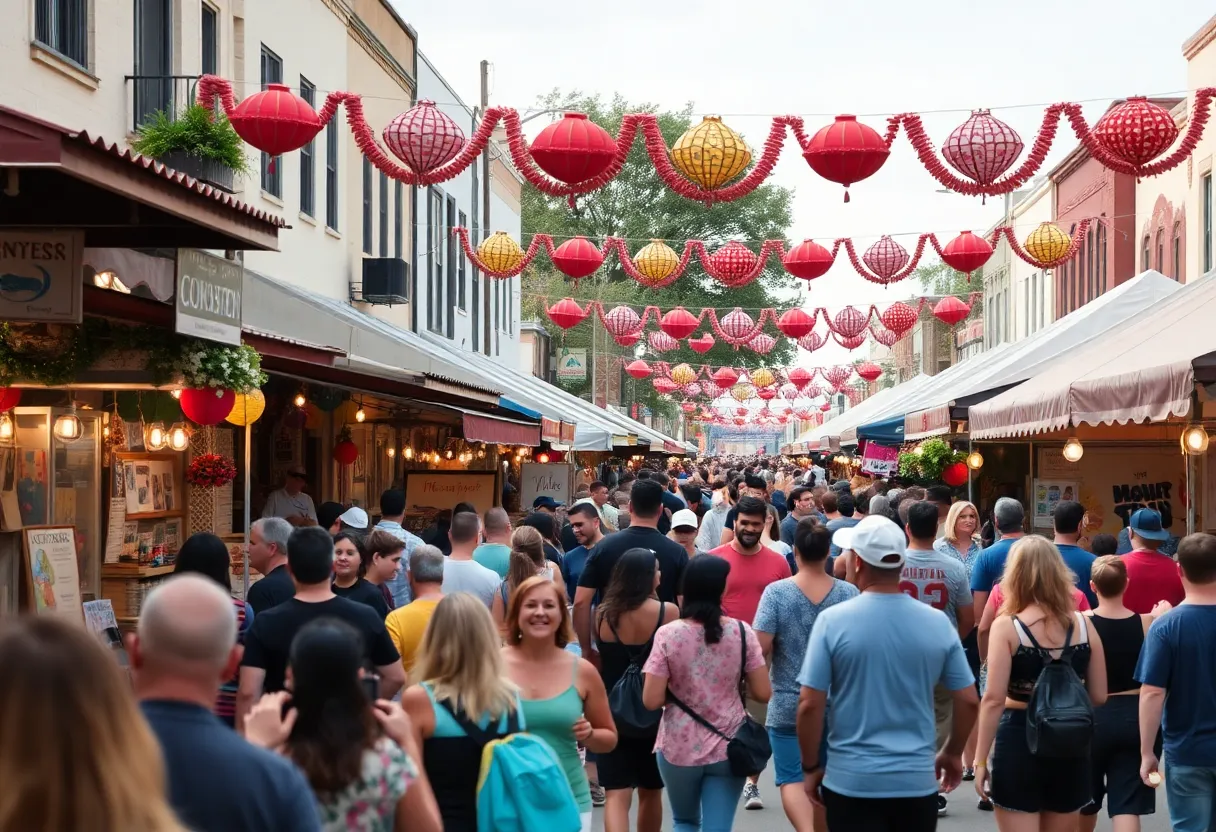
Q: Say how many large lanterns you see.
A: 7